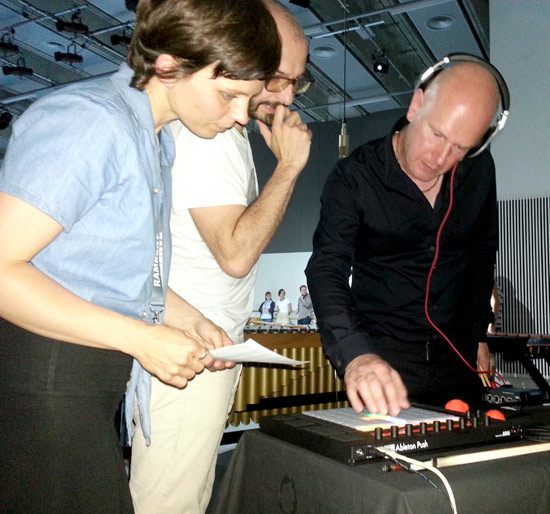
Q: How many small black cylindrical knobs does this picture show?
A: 11